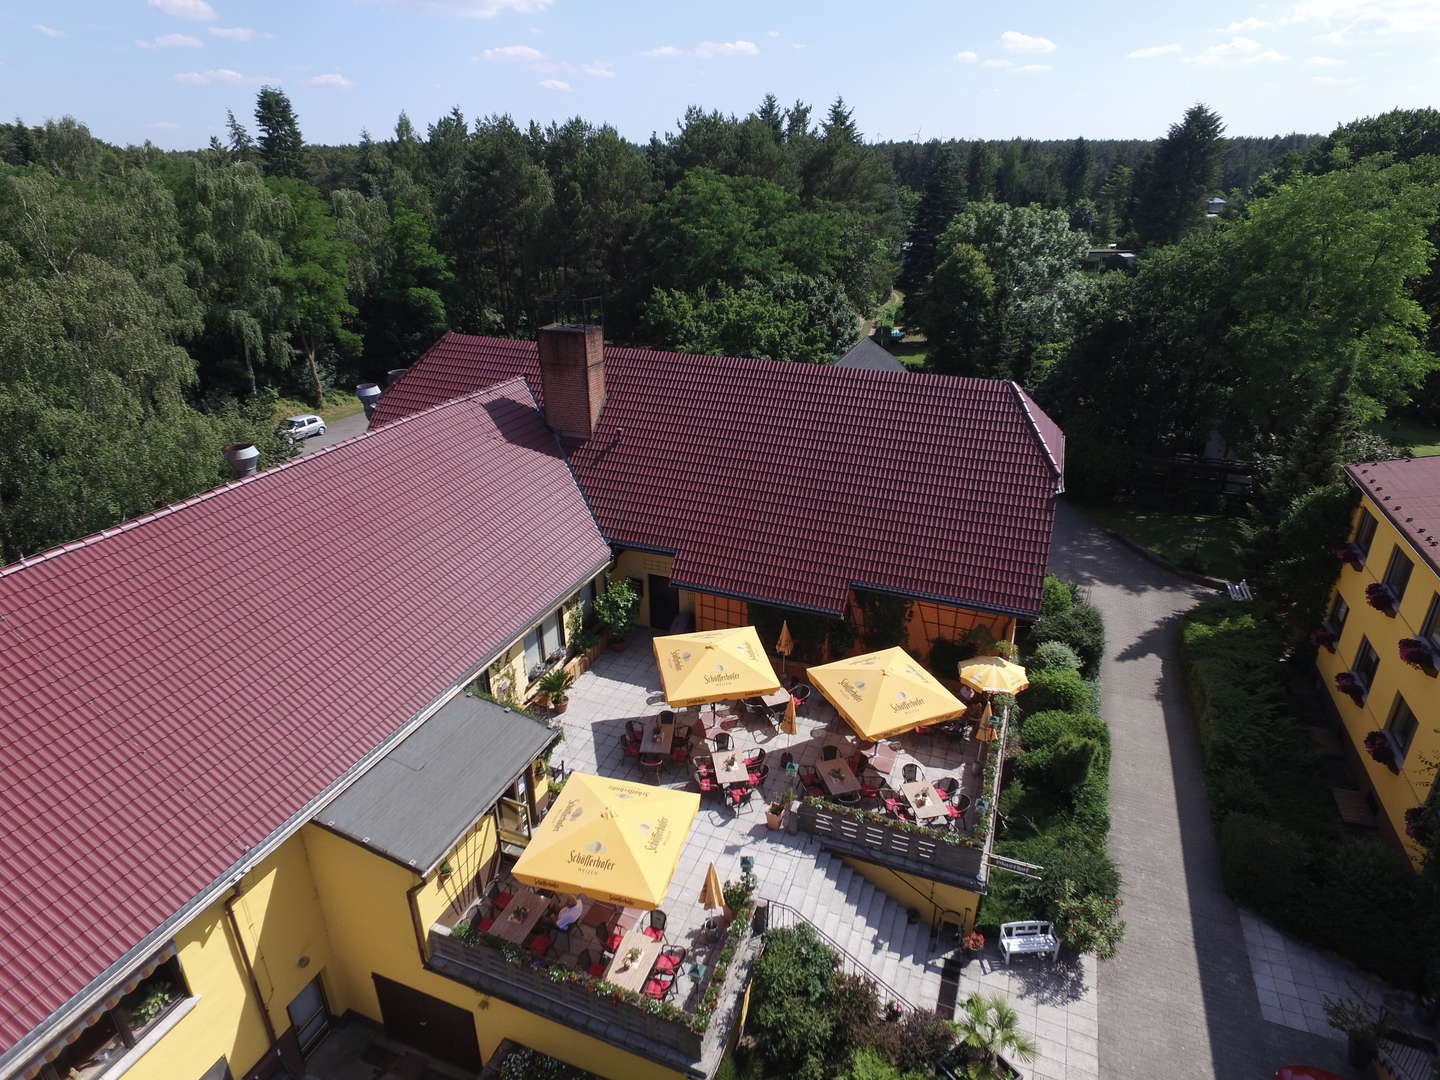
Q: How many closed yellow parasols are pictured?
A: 4